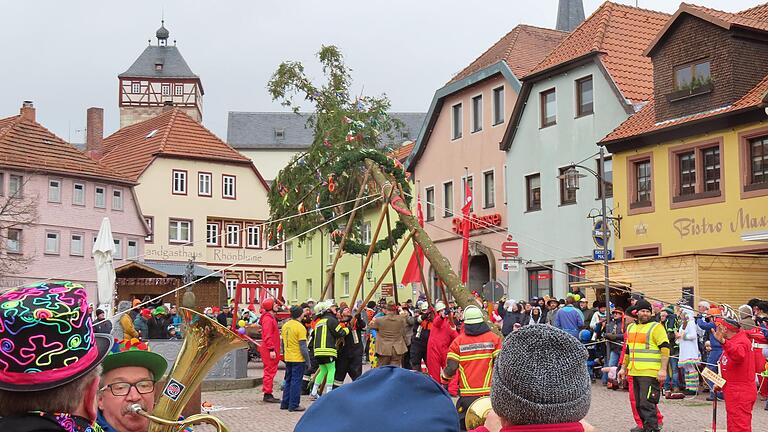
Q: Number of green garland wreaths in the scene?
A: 1